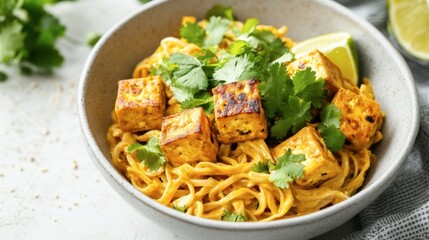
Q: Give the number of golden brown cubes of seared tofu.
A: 6